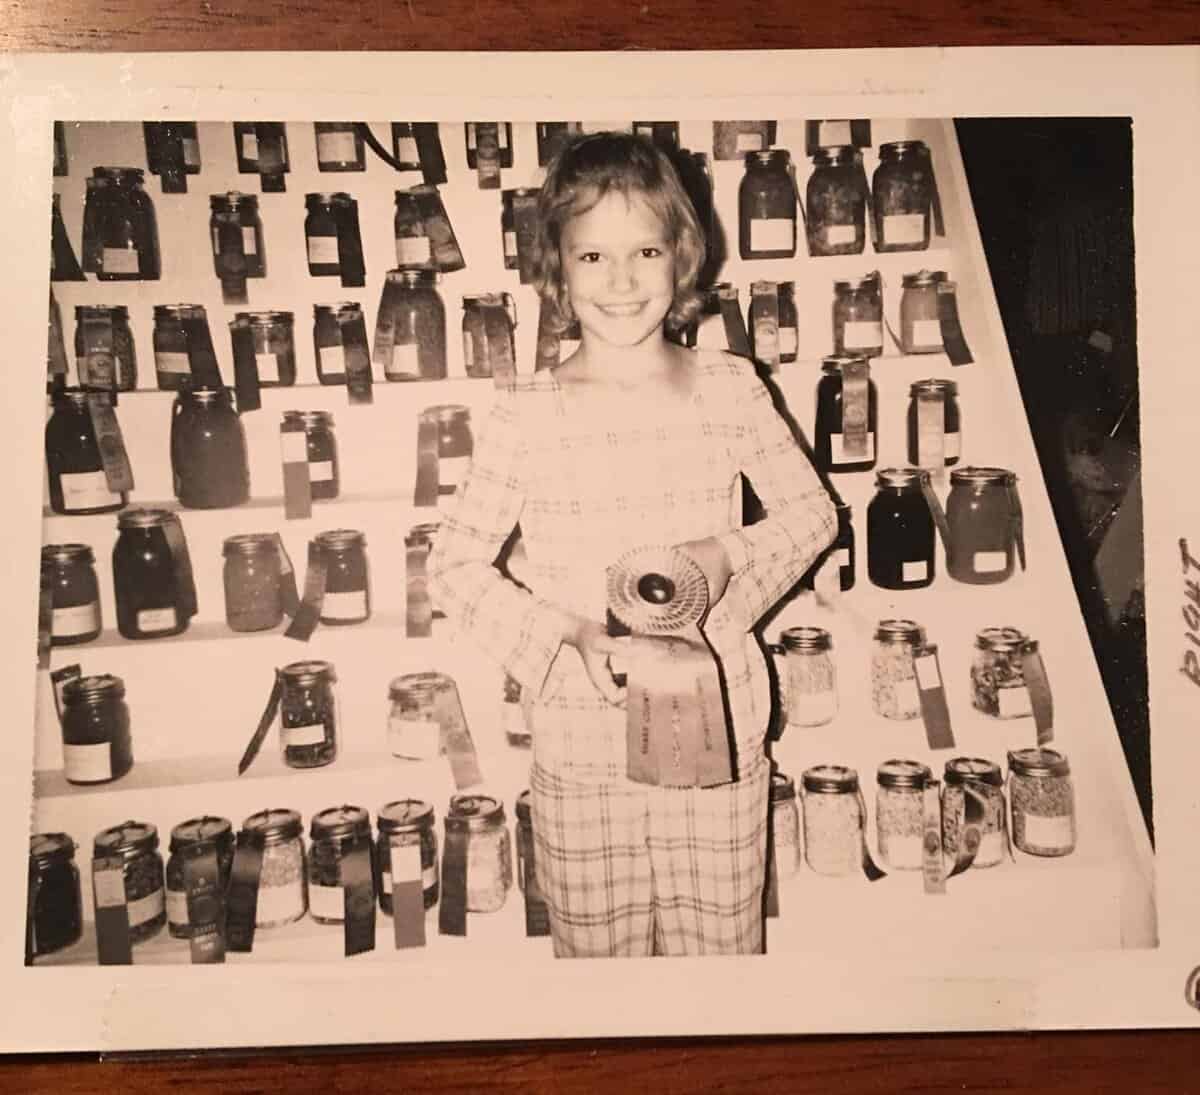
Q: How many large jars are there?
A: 11